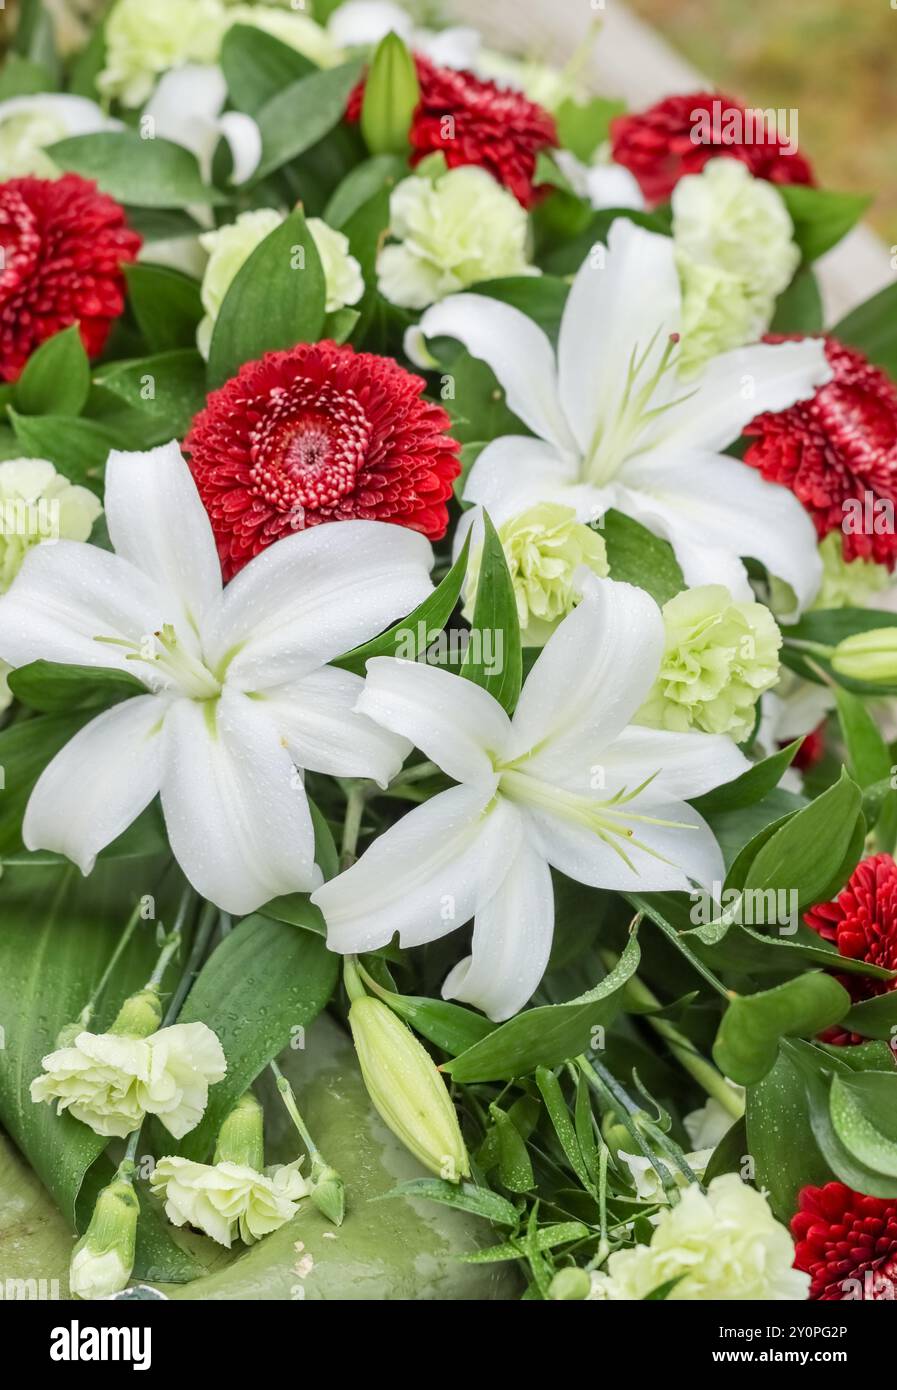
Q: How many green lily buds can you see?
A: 3